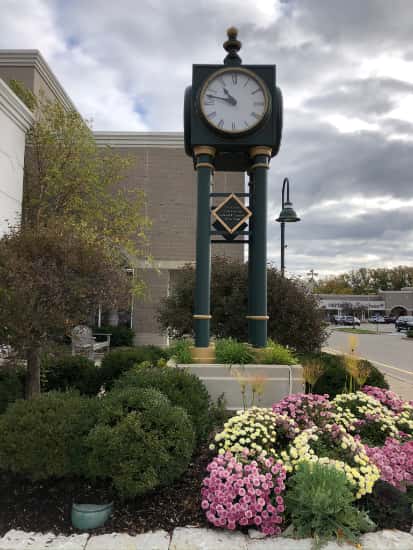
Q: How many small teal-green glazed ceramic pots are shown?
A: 1